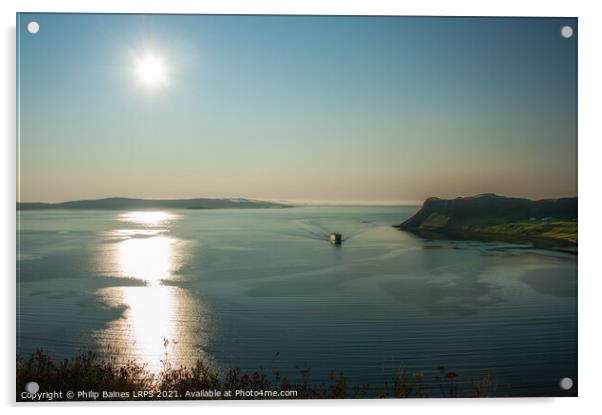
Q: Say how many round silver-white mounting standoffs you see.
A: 4